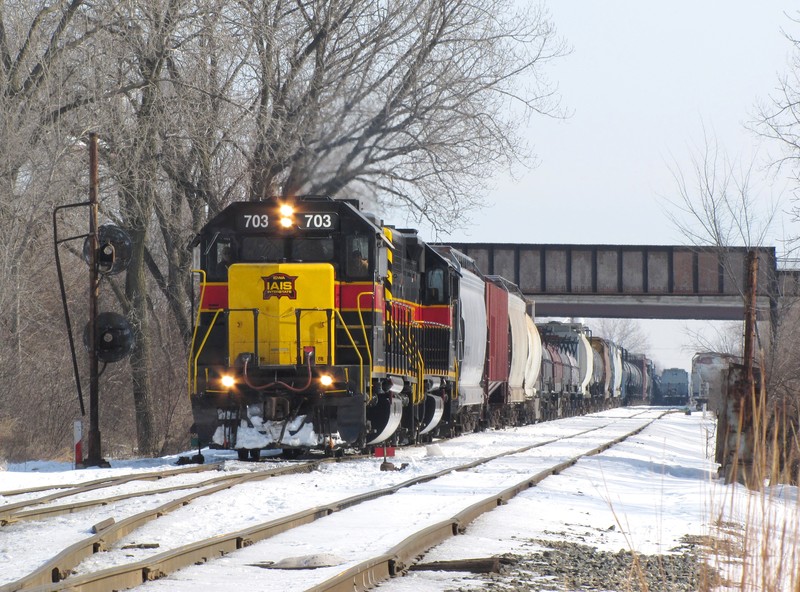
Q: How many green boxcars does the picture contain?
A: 0